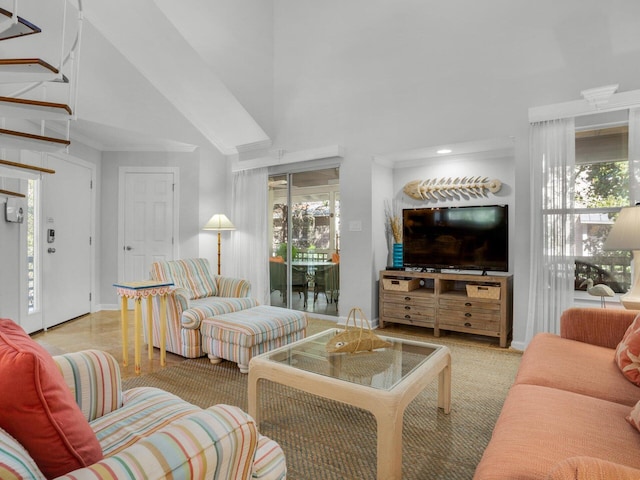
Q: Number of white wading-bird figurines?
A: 1